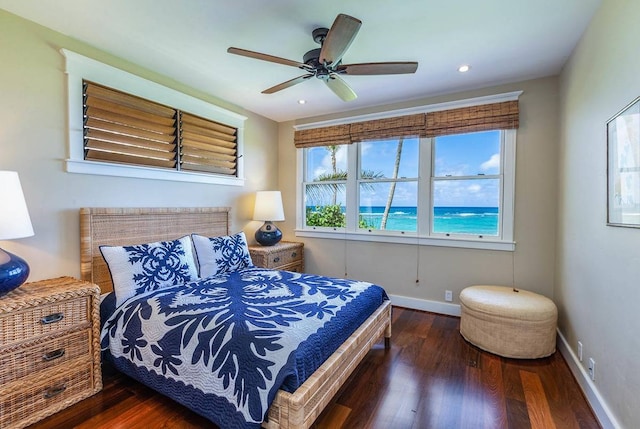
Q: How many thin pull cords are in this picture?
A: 3